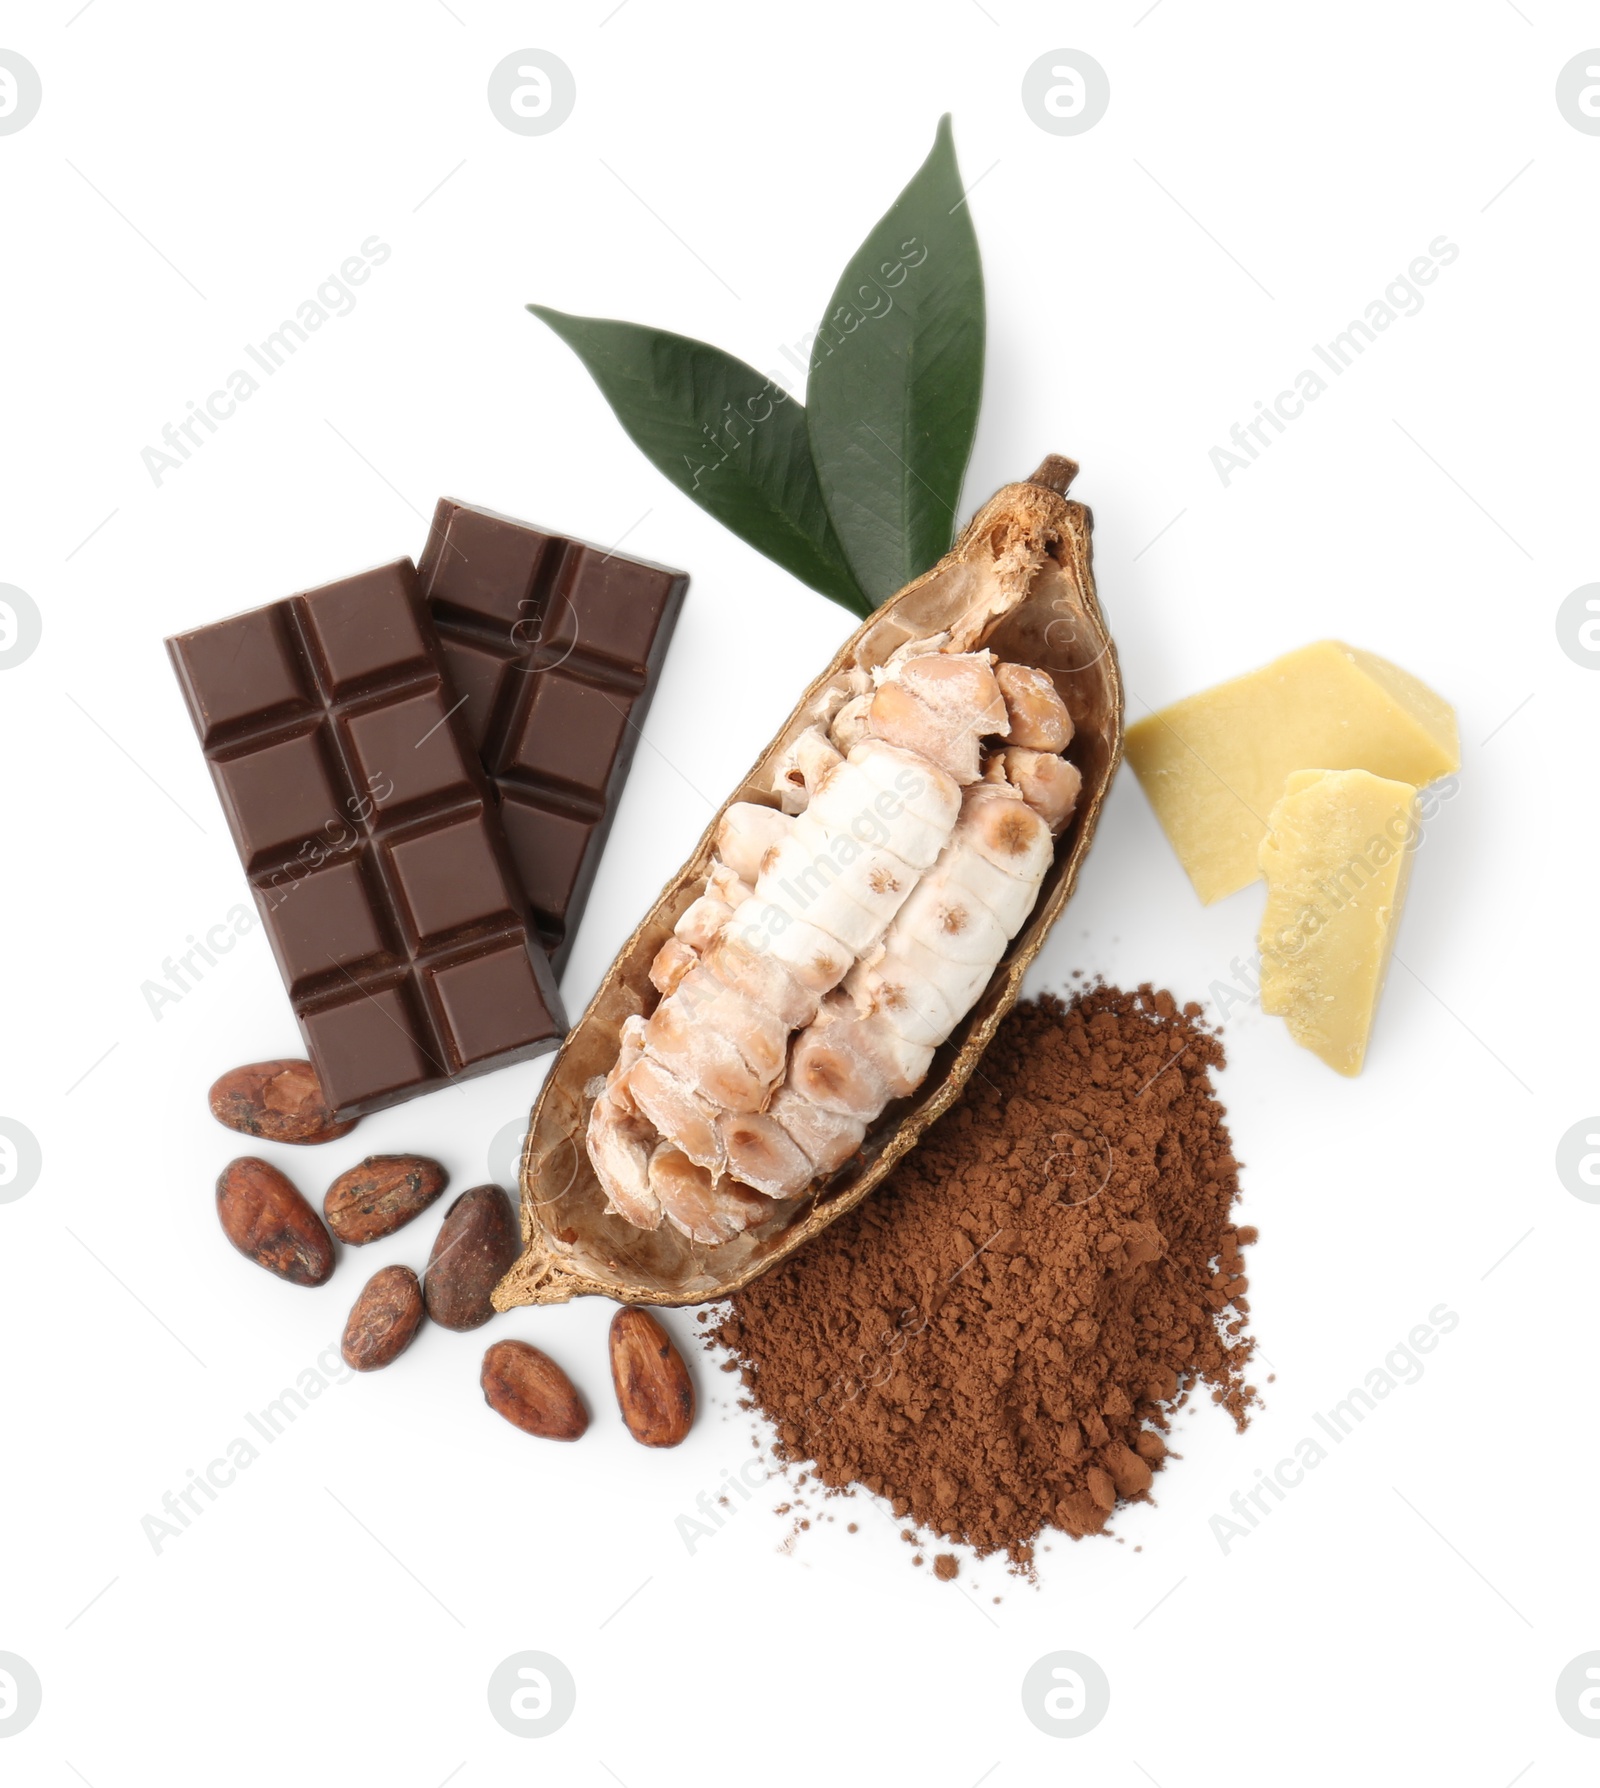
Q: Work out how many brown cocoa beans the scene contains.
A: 7